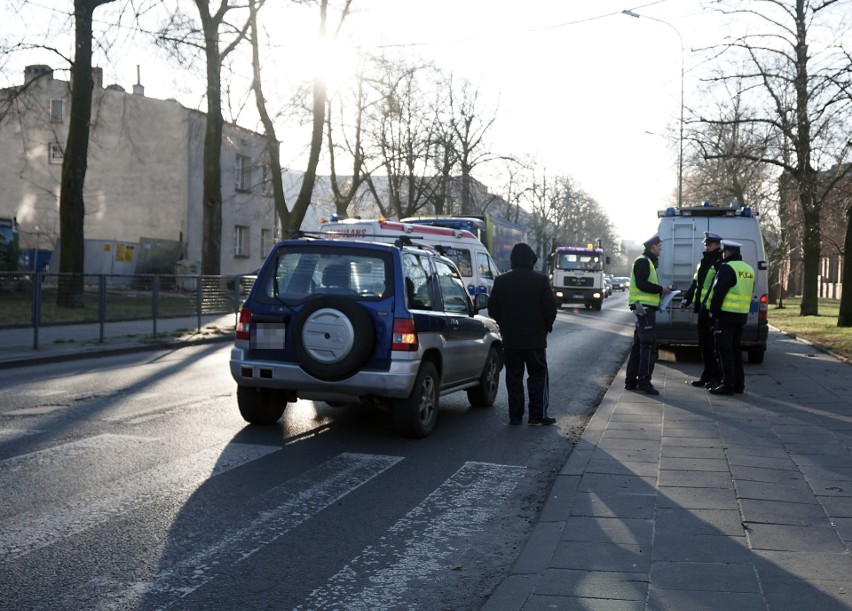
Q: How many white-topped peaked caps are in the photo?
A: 1